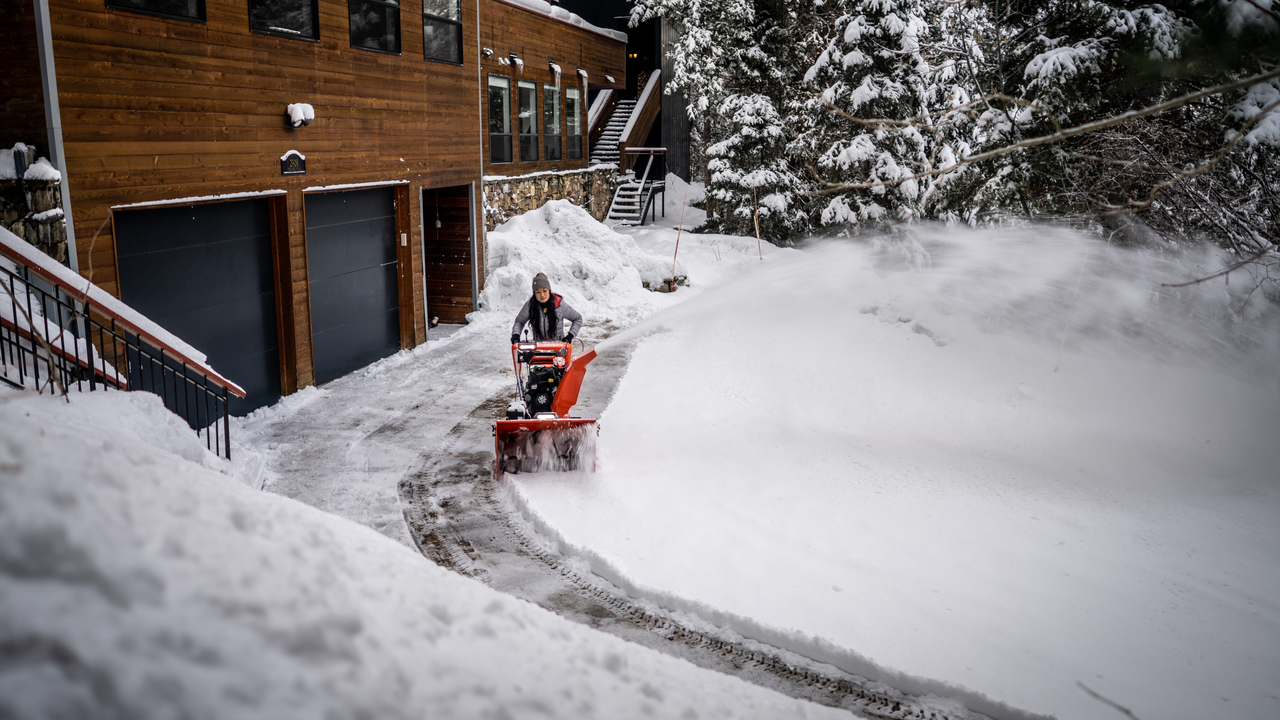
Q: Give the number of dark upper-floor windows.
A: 4